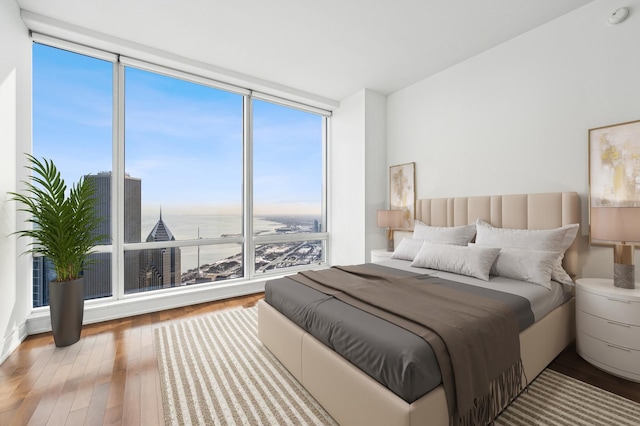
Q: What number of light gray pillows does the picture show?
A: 5